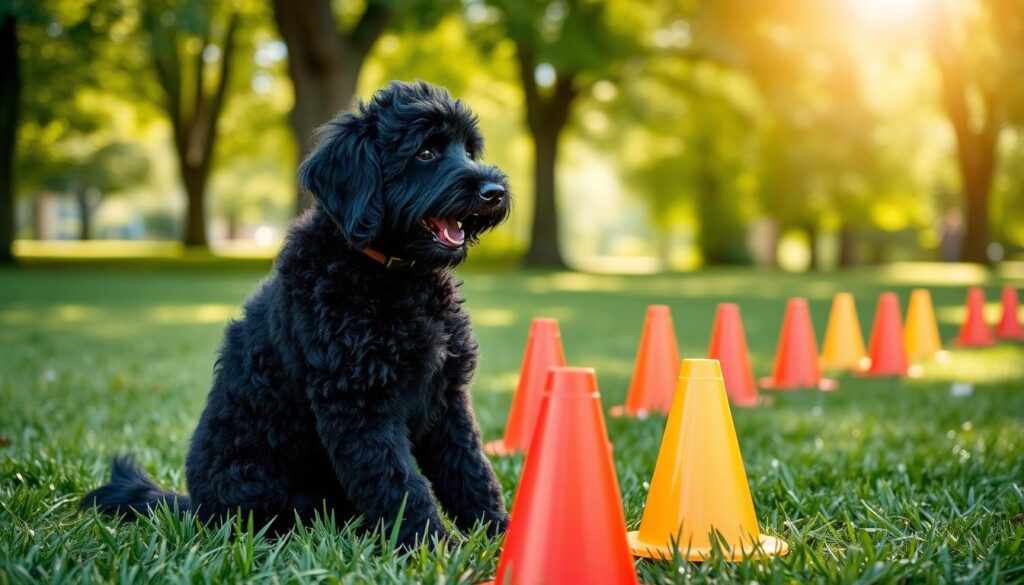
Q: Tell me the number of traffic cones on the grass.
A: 11